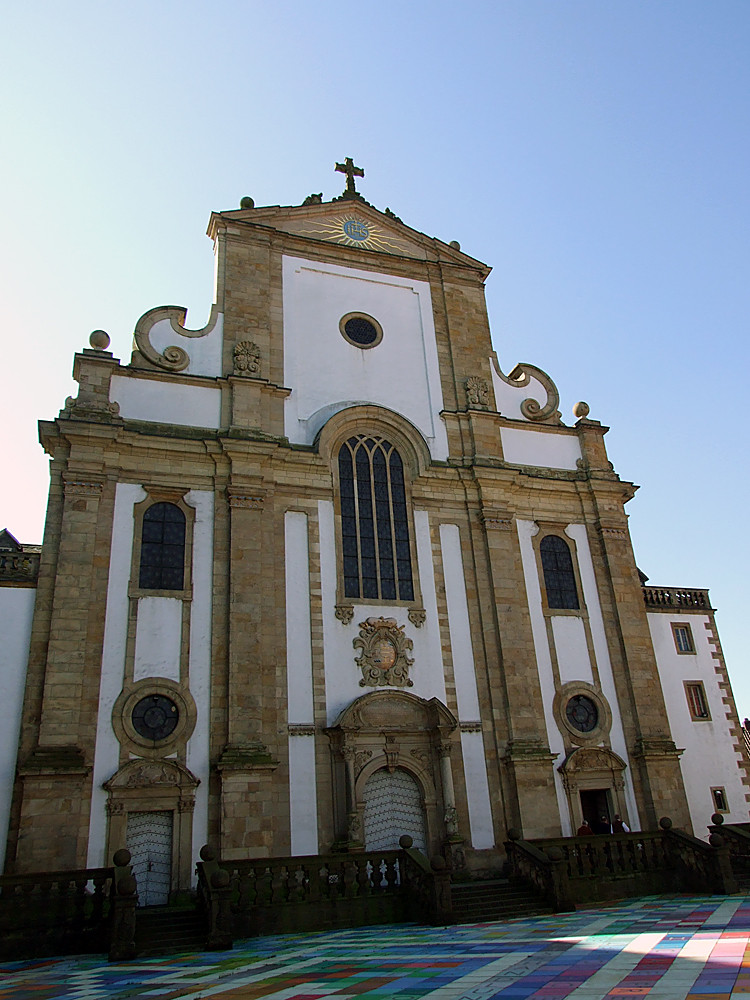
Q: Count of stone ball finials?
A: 15